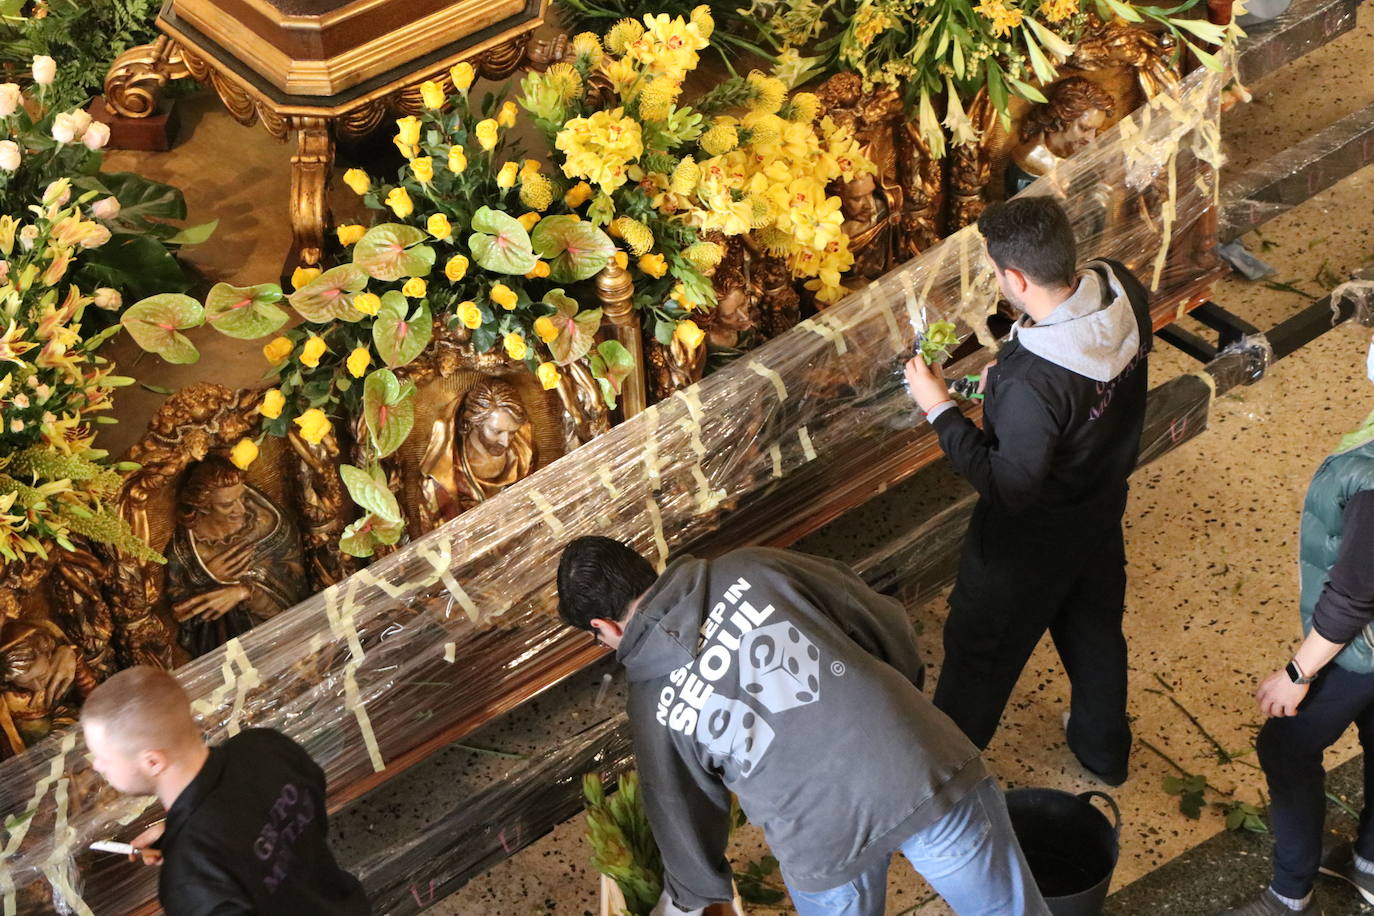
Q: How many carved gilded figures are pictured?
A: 6